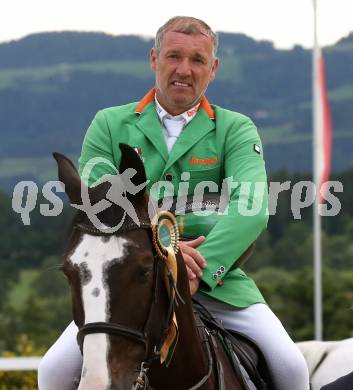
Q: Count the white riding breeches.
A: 1